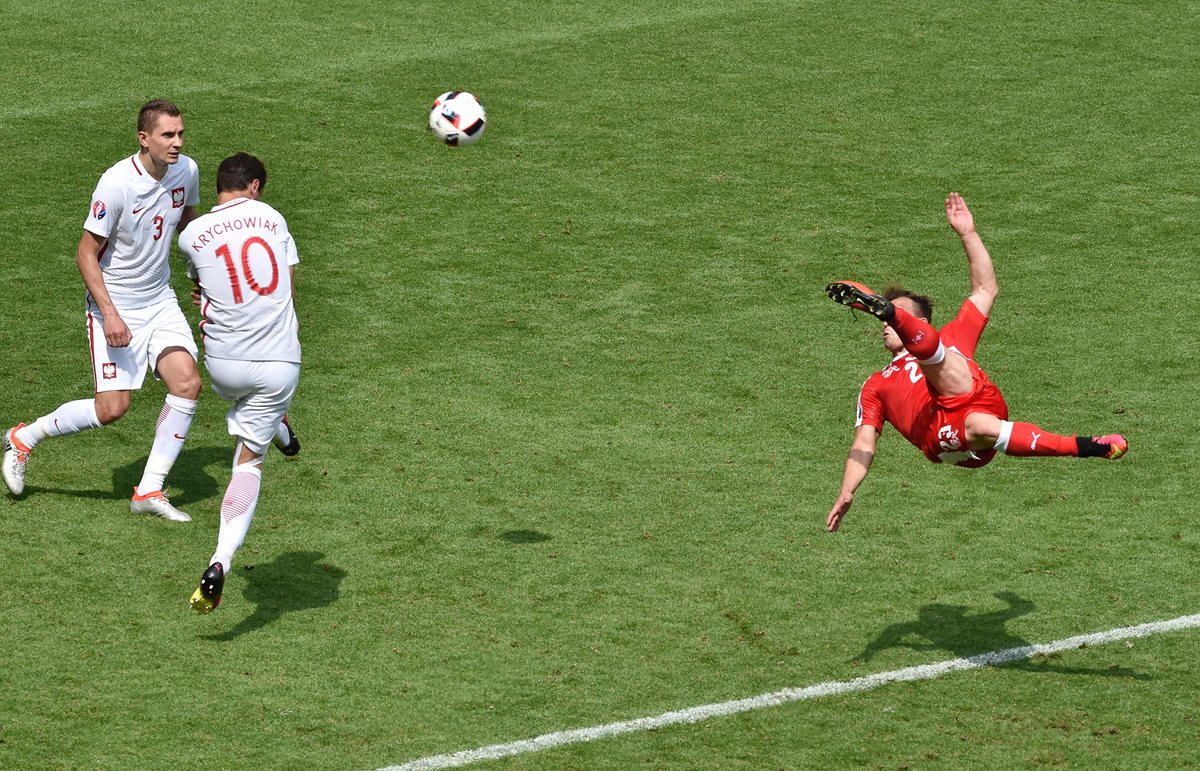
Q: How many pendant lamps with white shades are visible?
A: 0